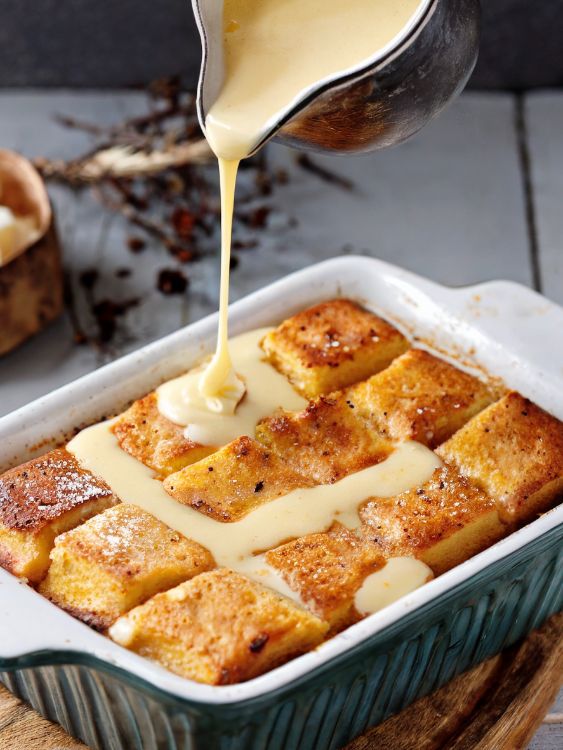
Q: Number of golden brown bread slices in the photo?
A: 11